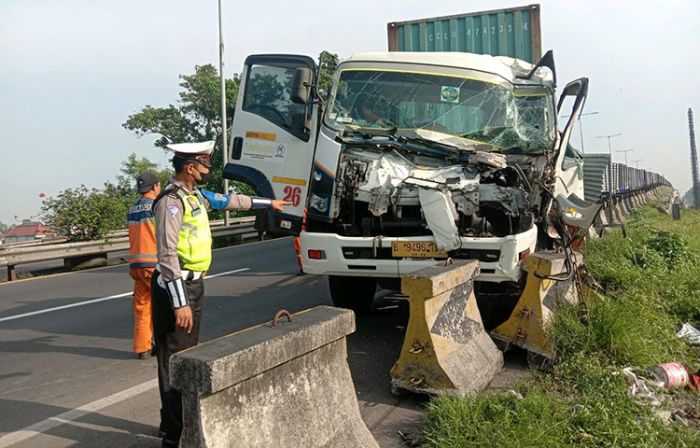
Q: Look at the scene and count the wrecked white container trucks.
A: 1